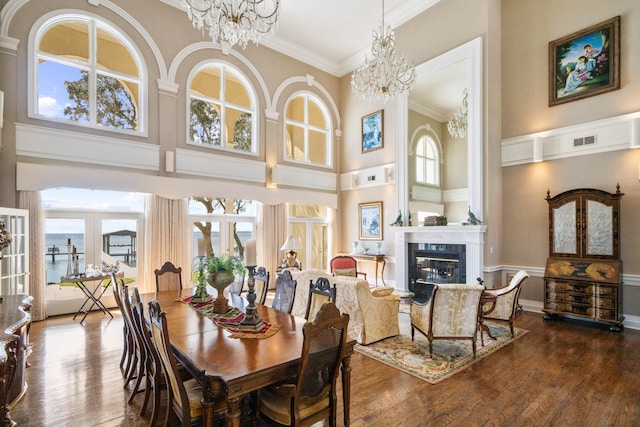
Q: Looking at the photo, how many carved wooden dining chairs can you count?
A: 10